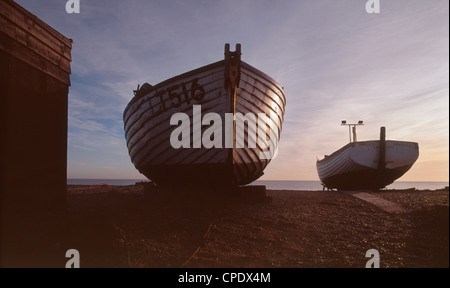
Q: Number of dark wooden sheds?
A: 1